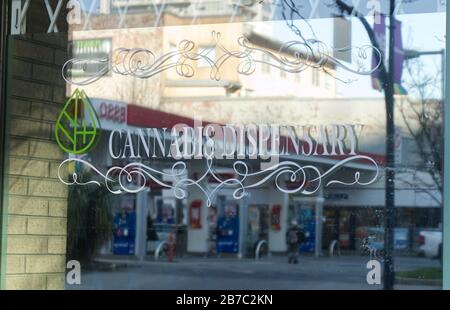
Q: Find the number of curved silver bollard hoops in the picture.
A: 3